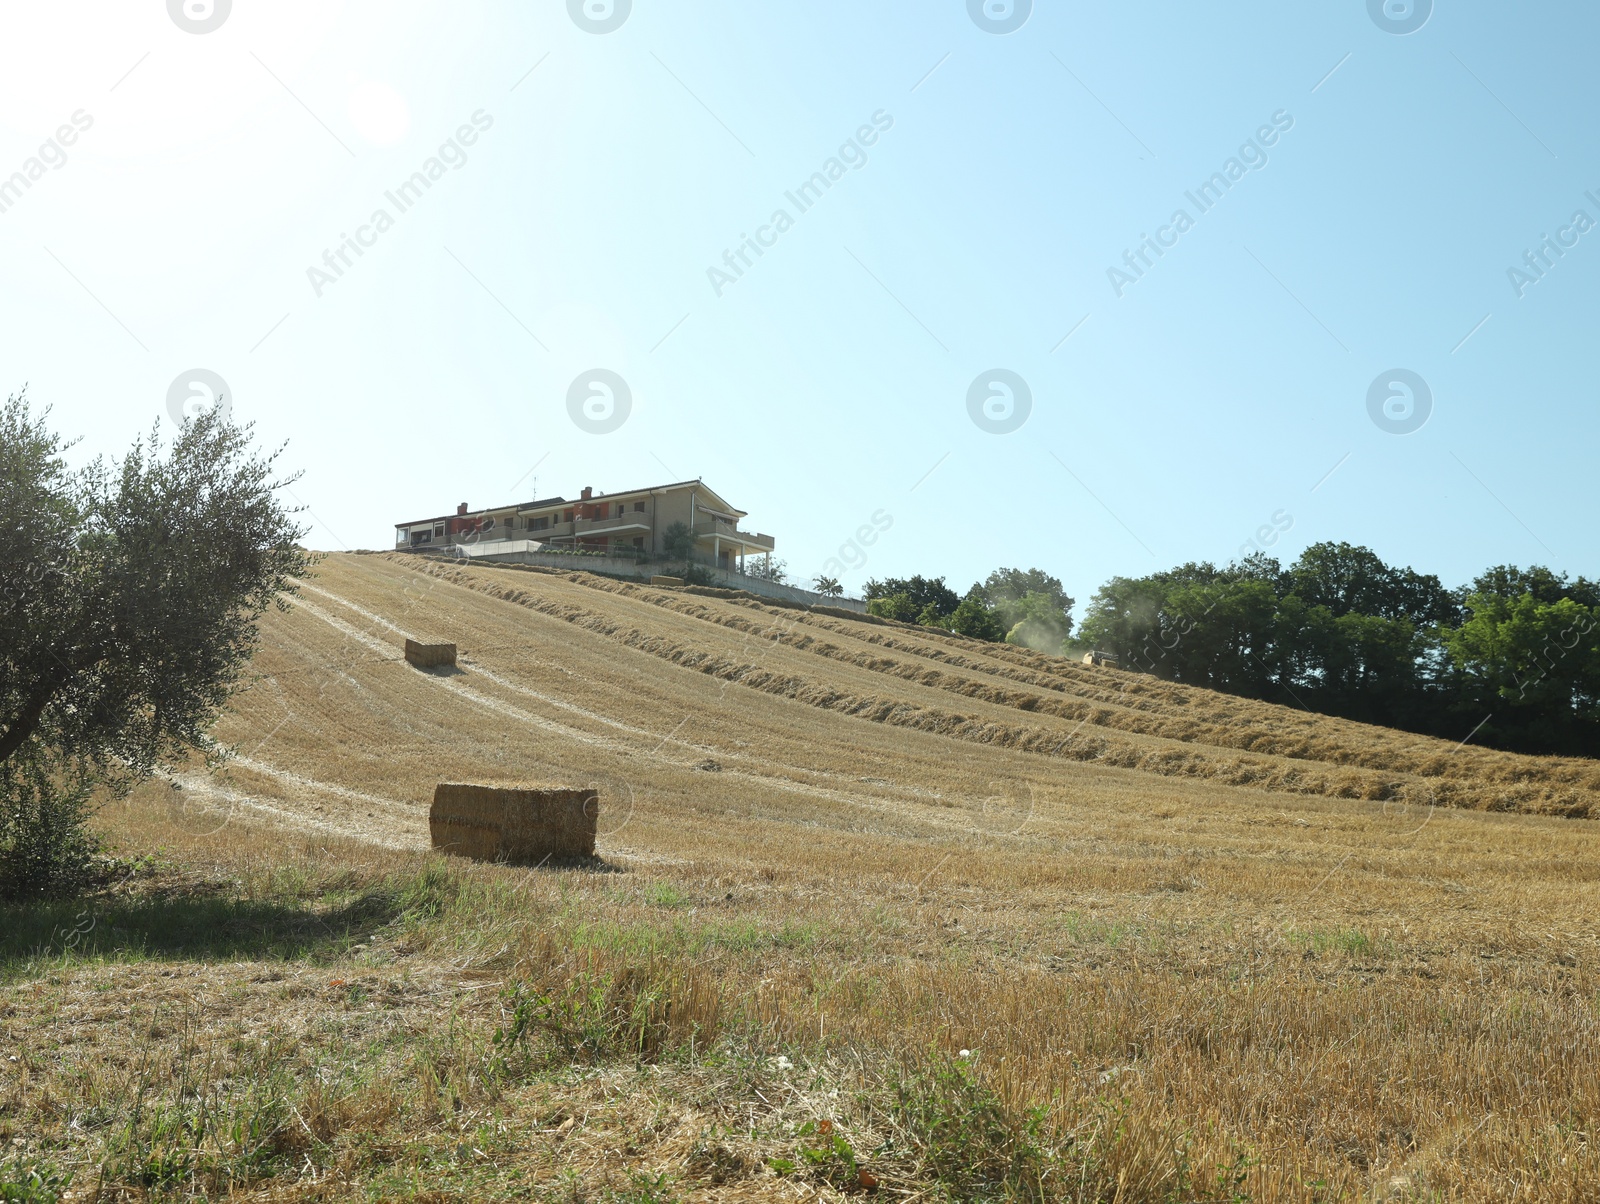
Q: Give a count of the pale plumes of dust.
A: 1